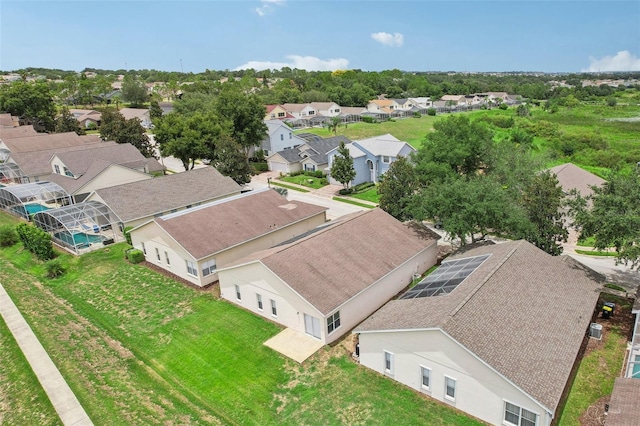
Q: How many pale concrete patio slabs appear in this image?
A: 1